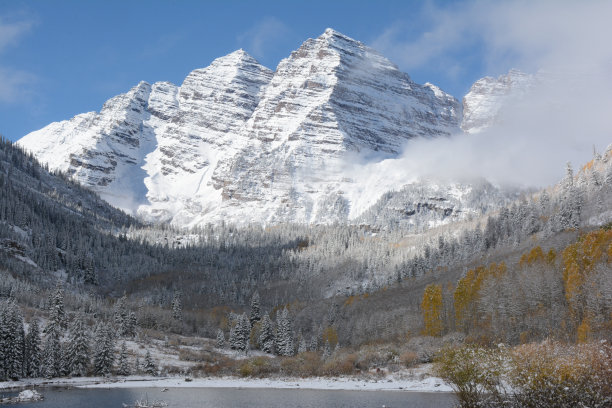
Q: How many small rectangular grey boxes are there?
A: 0